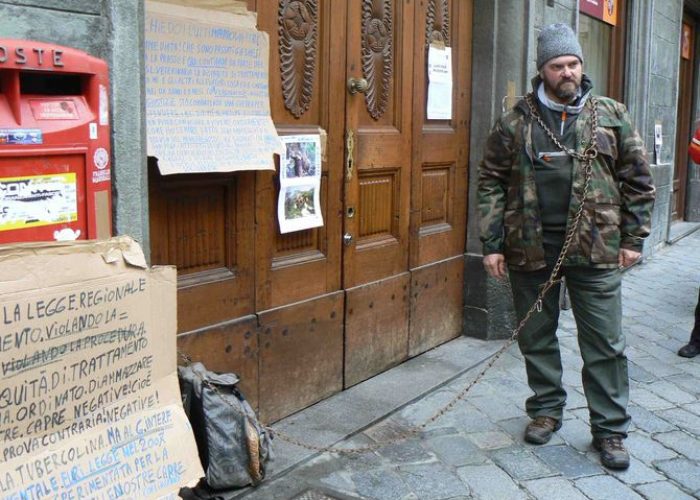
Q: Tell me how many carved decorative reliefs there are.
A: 3